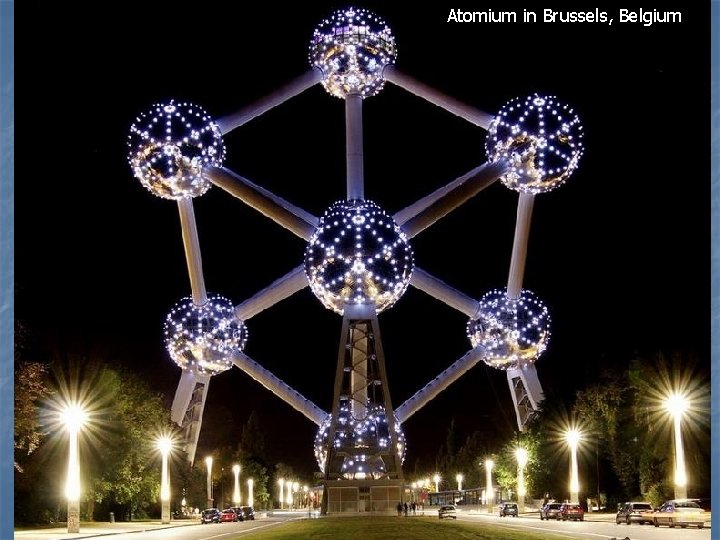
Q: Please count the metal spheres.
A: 7